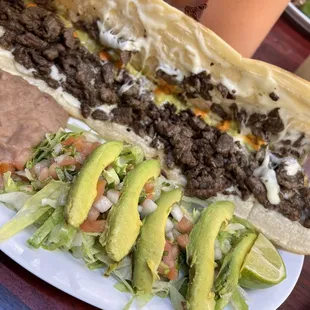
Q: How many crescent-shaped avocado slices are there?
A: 5